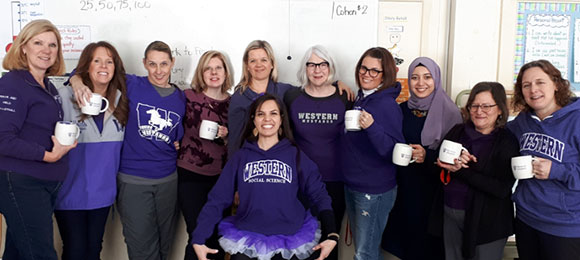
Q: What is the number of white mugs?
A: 7